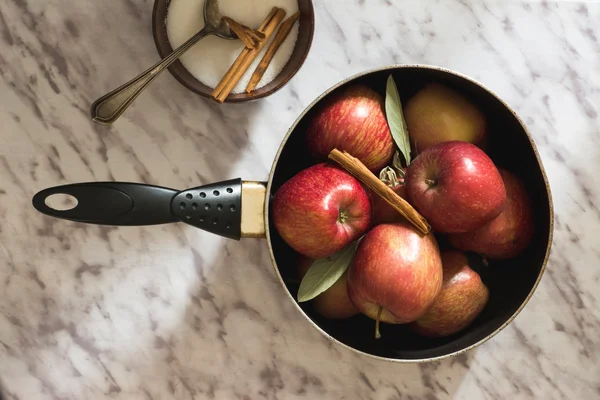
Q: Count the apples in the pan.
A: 9